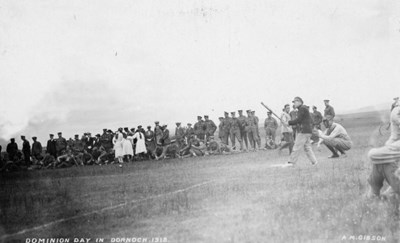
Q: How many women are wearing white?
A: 3